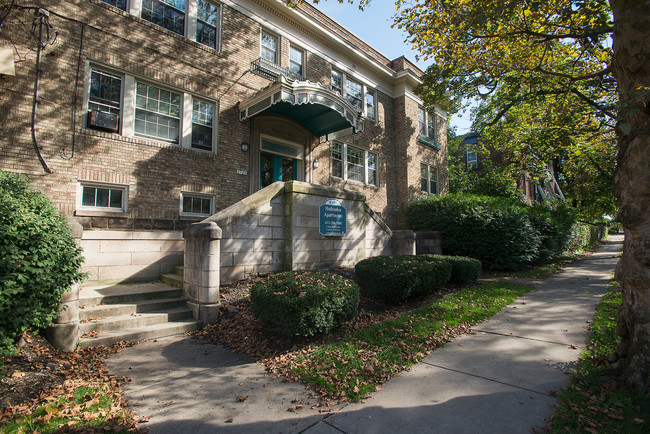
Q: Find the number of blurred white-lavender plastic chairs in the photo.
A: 0